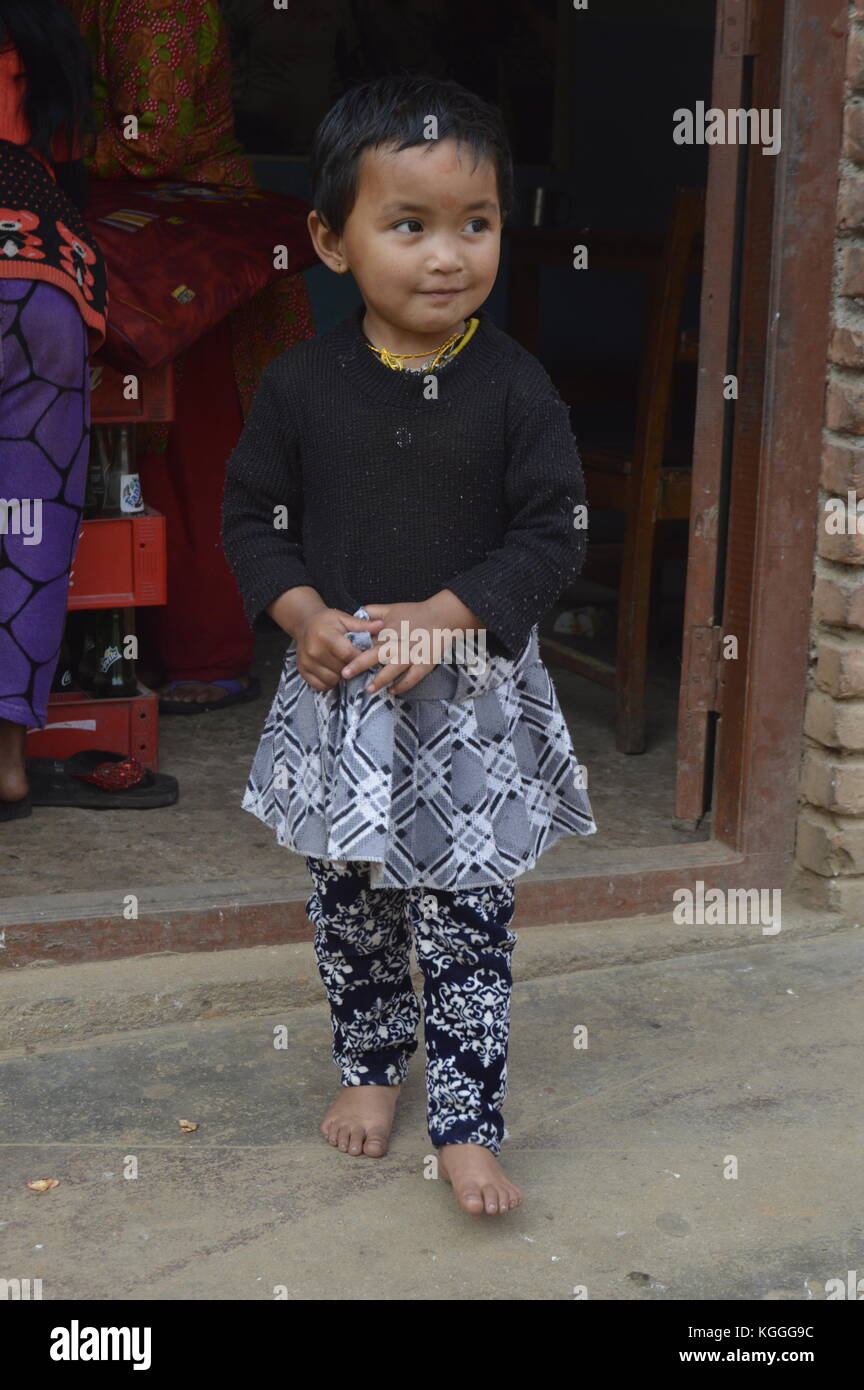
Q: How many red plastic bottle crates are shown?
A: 3